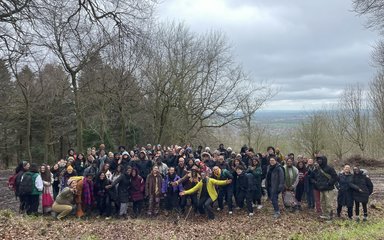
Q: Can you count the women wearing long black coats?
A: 2